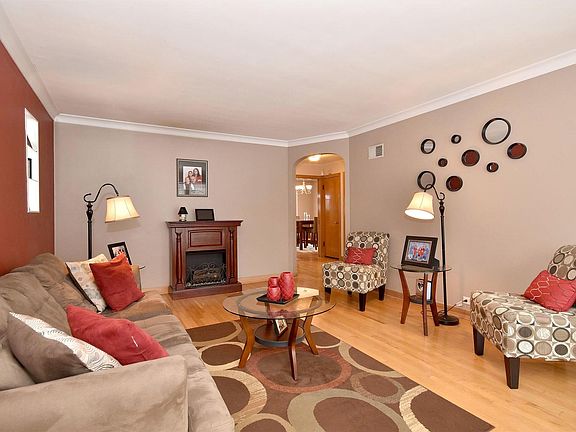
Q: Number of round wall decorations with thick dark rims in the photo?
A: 9